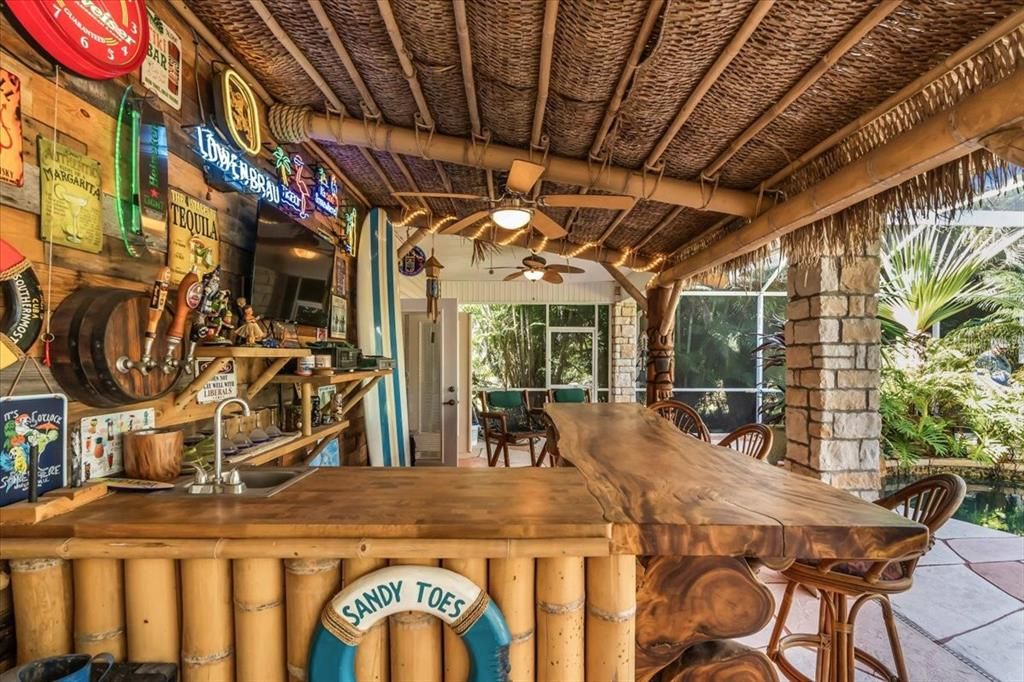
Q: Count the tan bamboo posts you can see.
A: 12